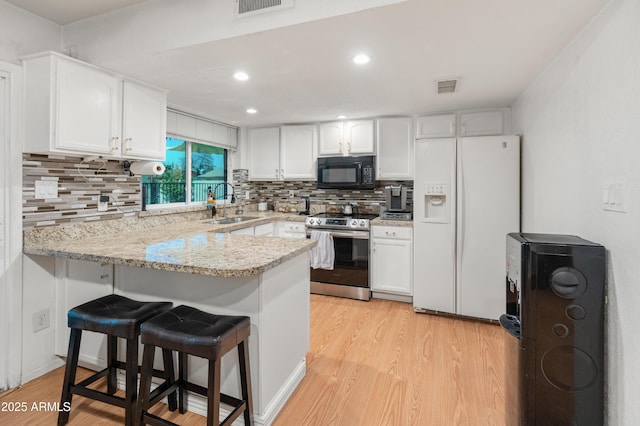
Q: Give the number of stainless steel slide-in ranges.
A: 1